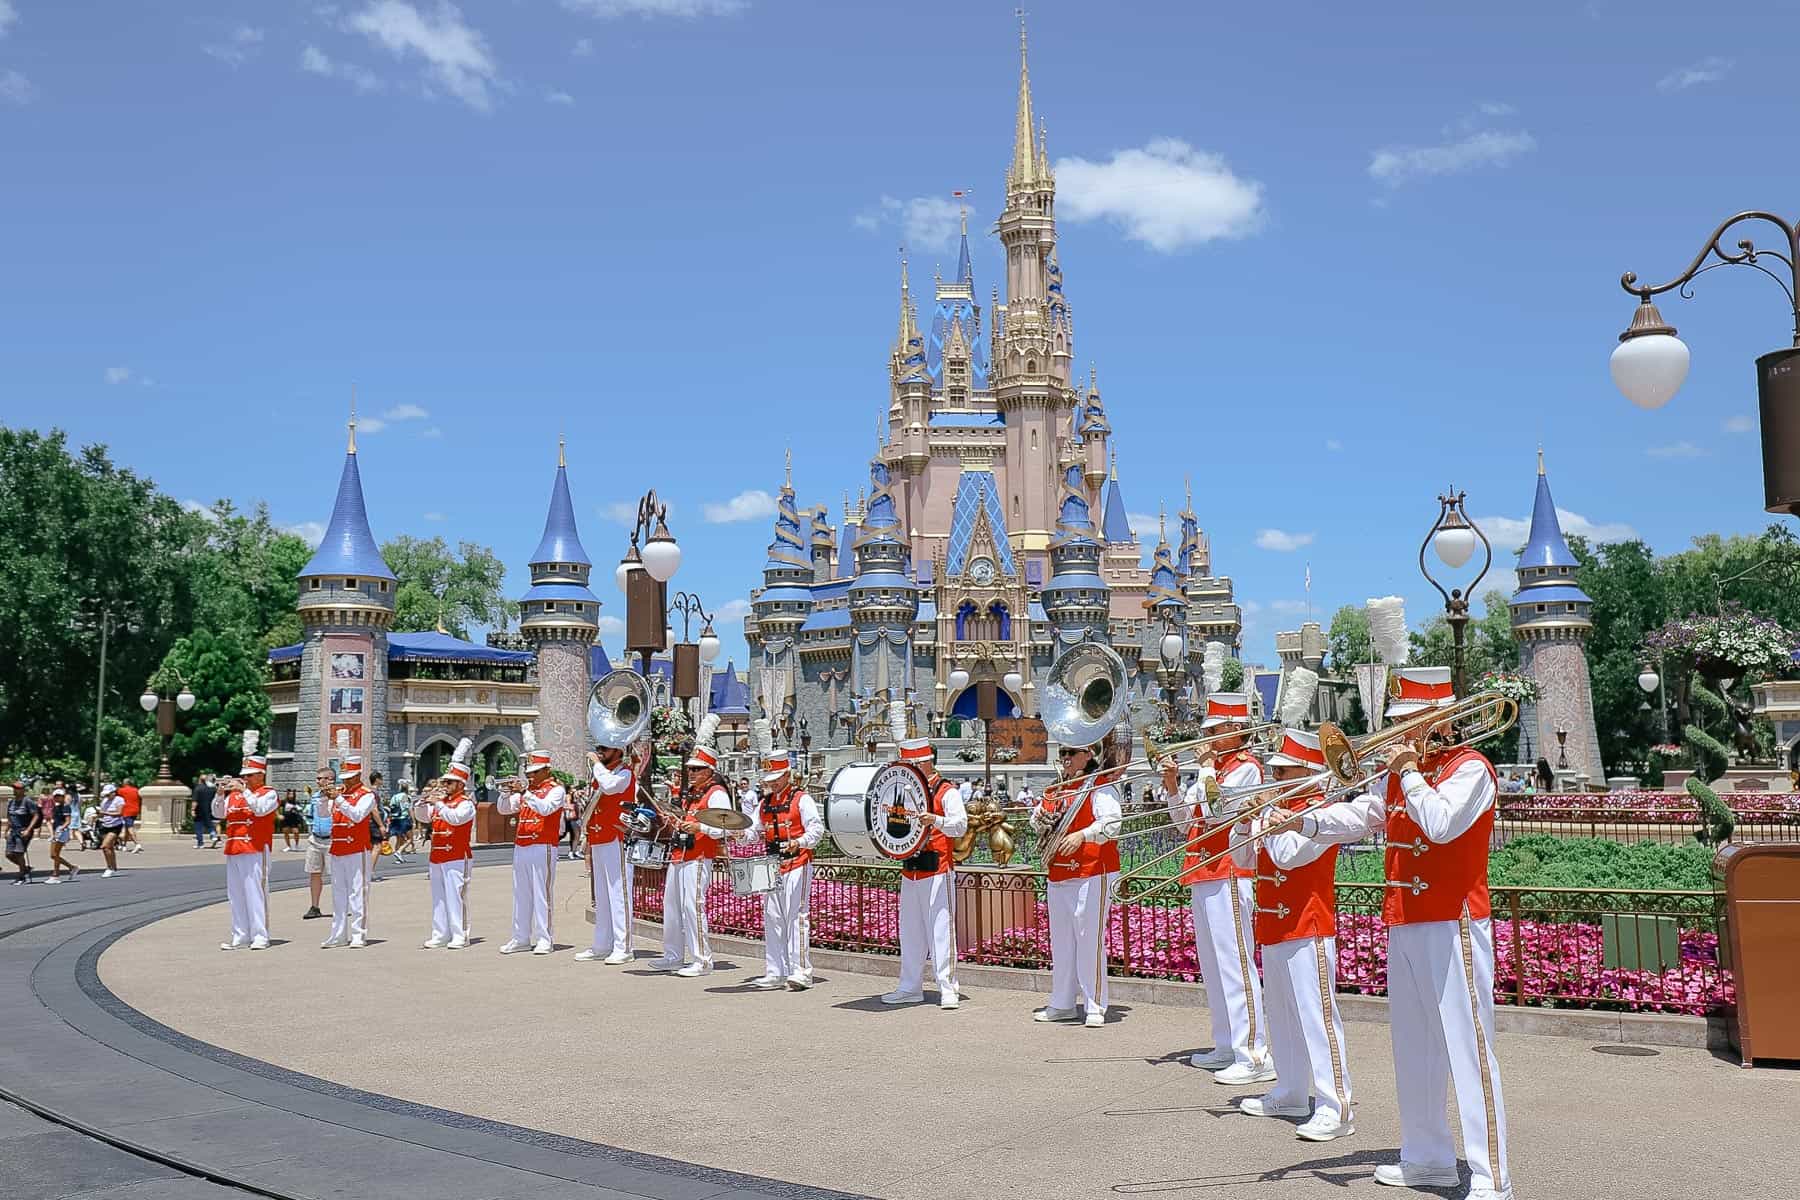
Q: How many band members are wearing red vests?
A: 12